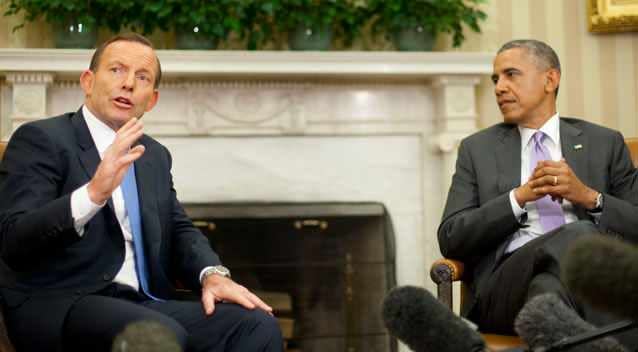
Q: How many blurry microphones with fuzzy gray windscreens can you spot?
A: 4